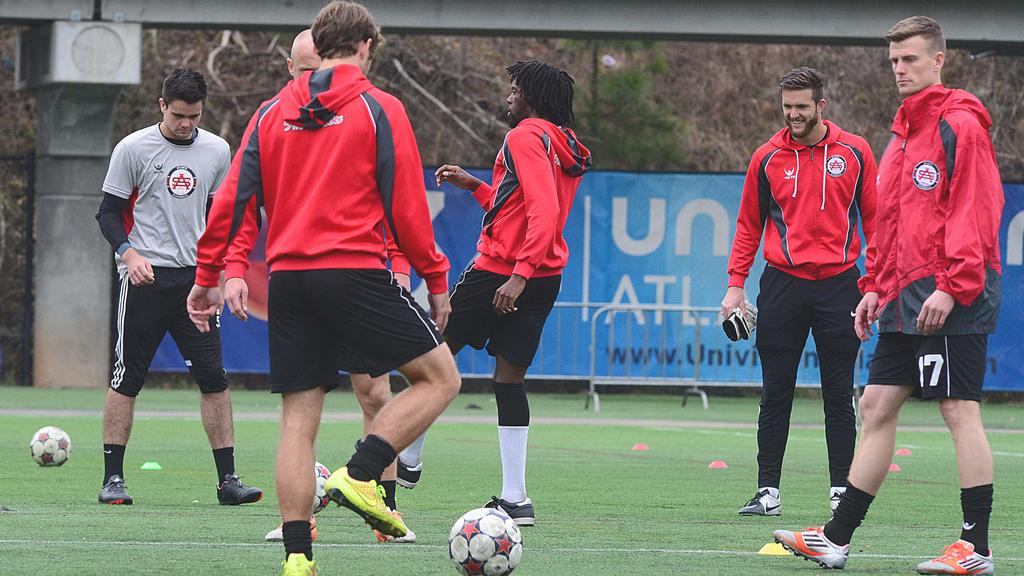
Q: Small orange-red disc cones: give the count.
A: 4